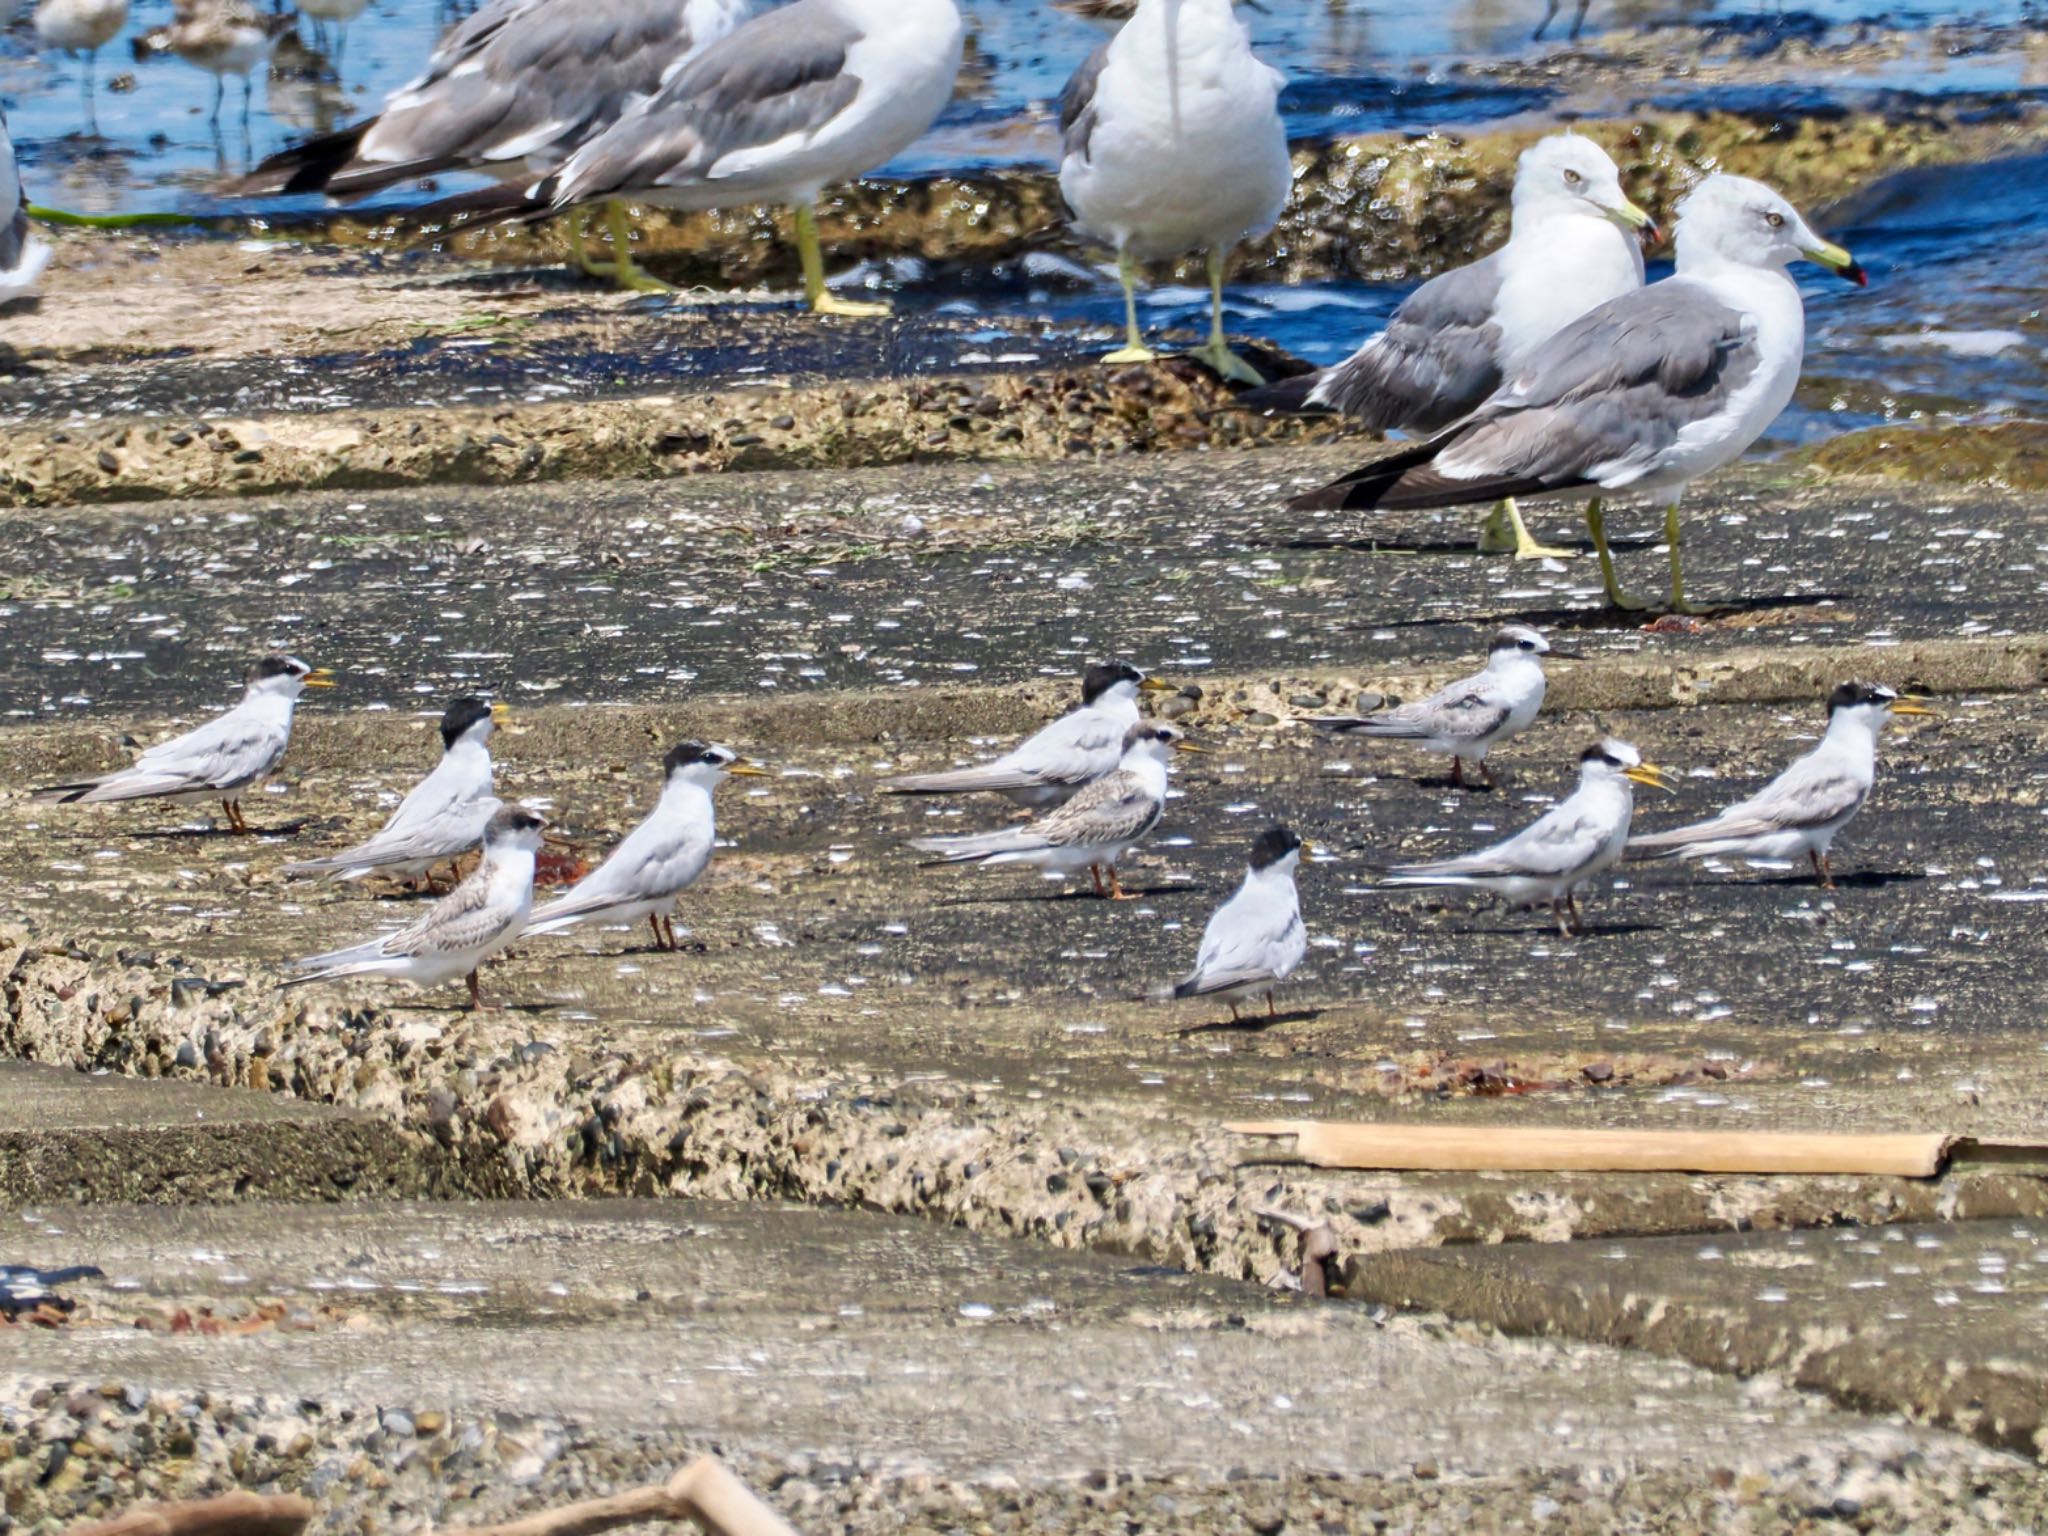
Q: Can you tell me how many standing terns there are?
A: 10